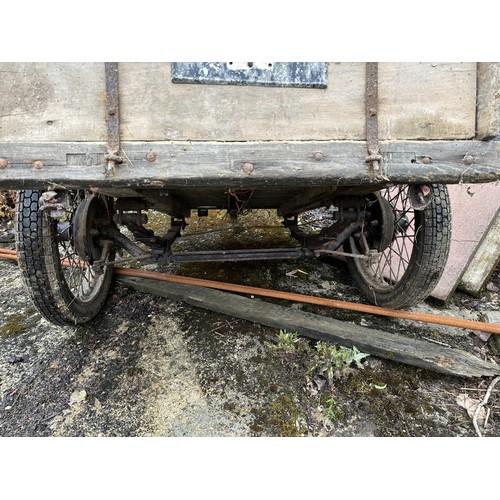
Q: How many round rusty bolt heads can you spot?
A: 7